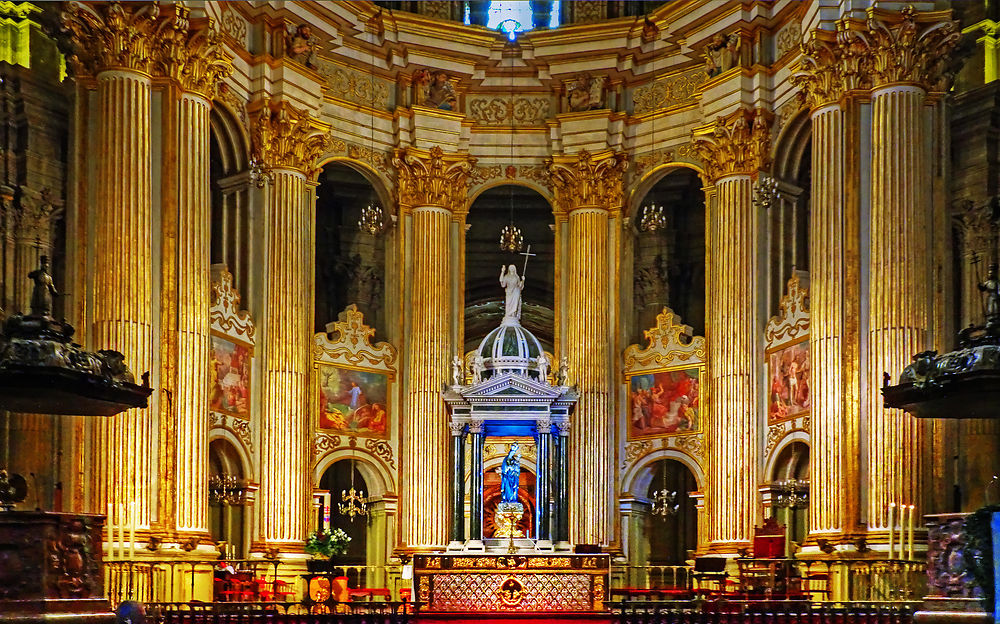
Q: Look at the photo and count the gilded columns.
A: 8